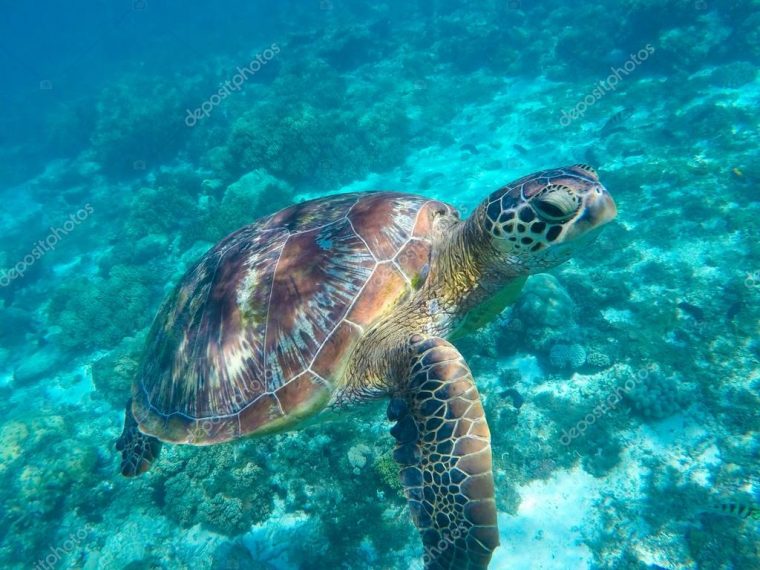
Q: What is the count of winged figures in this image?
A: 0